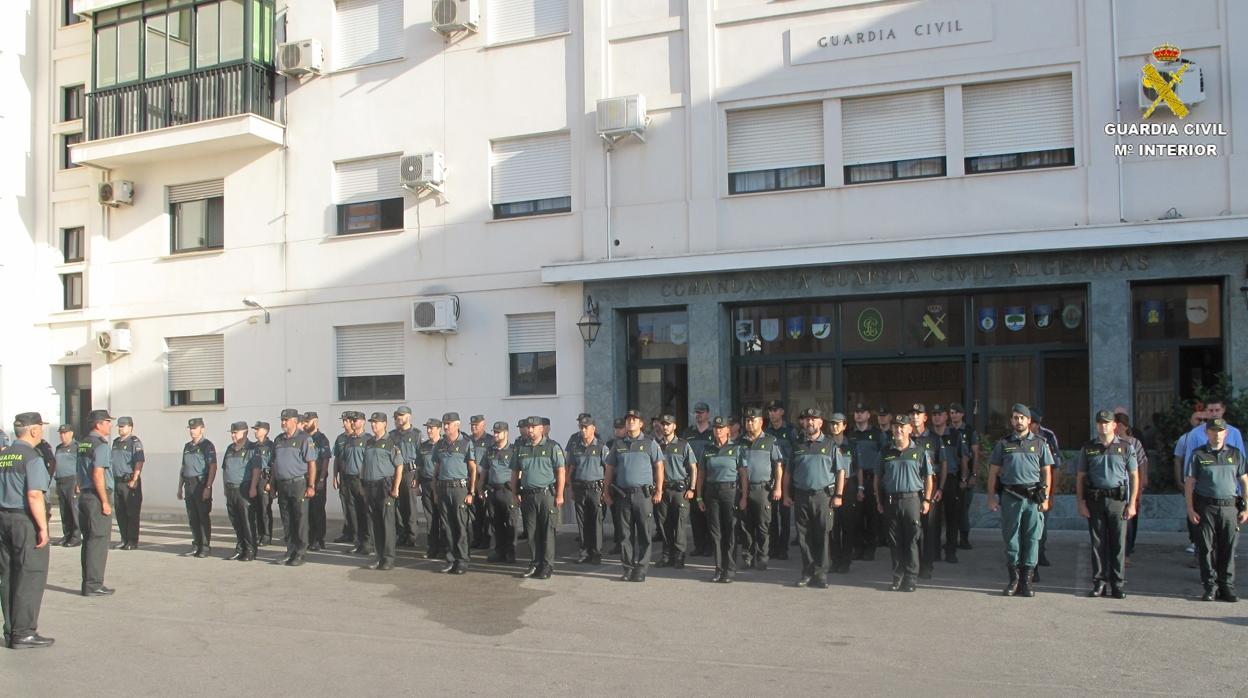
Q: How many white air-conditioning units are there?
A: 8